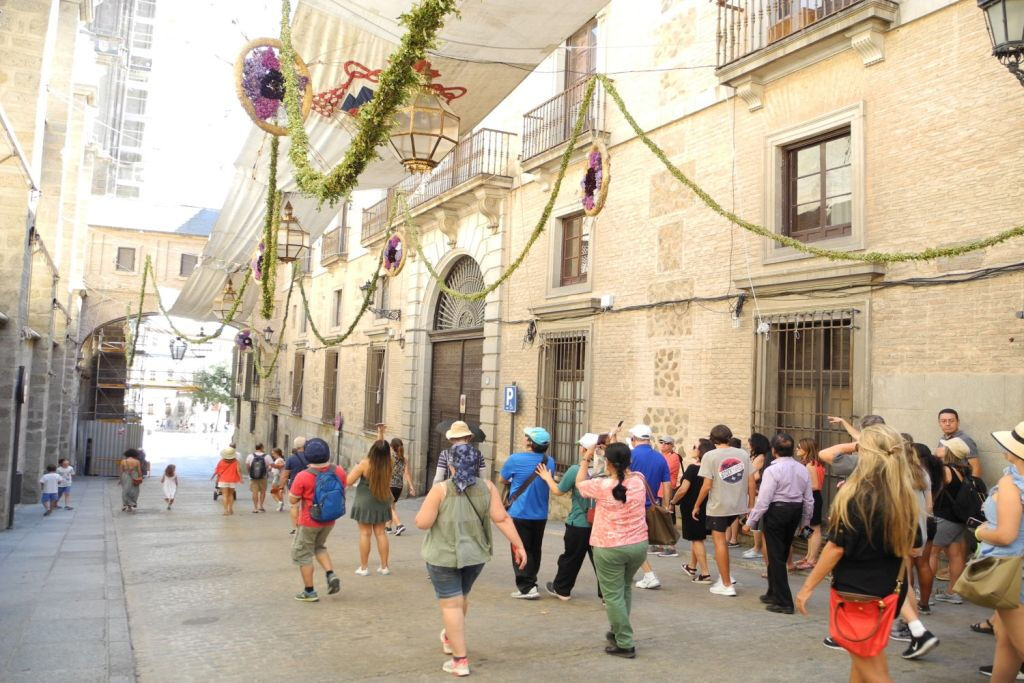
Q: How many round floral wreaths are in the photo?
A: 5